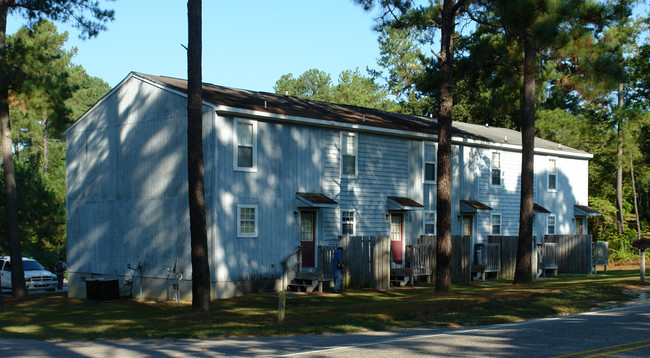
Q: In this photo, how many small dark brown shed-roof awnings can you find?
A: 5